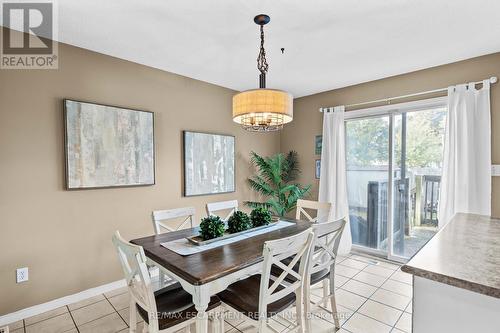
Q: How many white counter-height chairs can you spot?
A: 6